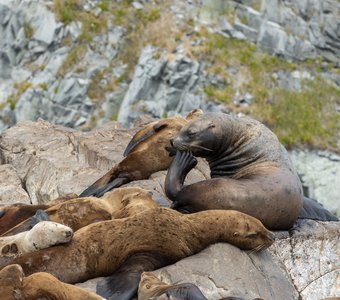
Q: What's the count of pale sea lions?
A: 1